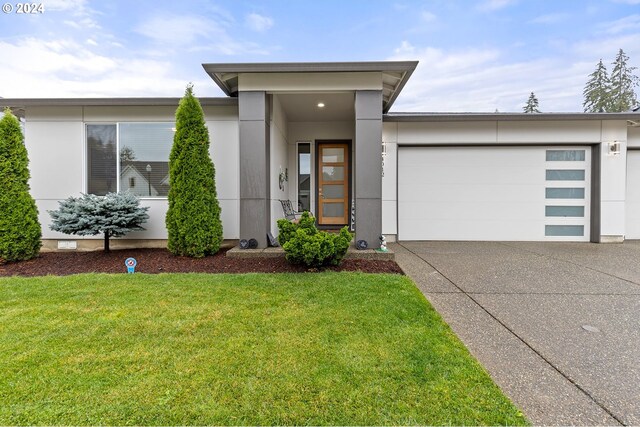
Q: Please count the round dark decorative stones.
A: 3